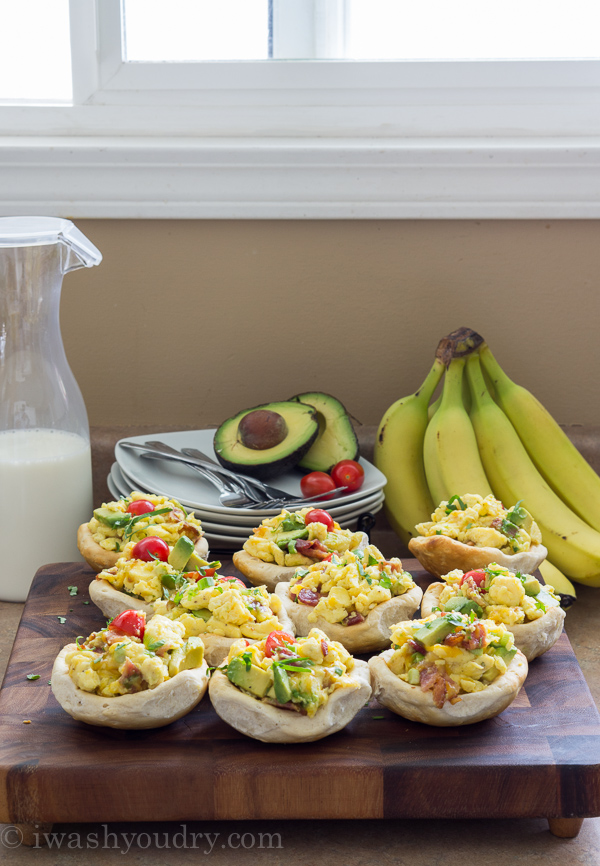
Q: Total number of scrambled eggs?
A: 10